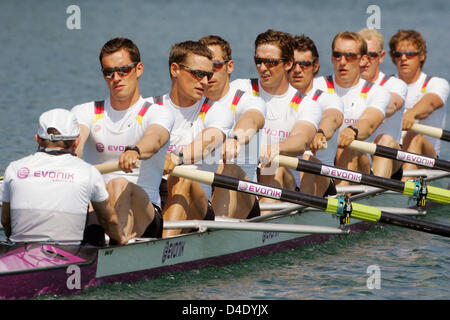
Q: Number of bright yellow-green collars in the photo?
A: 2